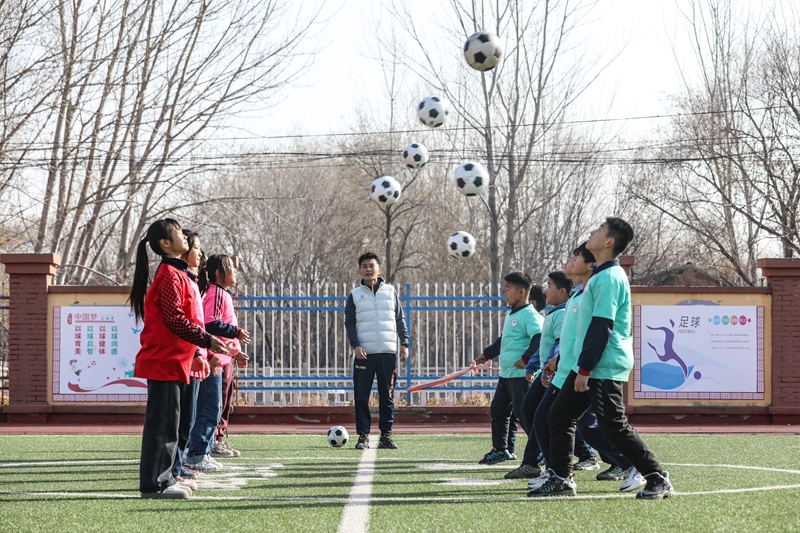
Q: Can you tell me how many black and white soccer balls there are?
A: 7